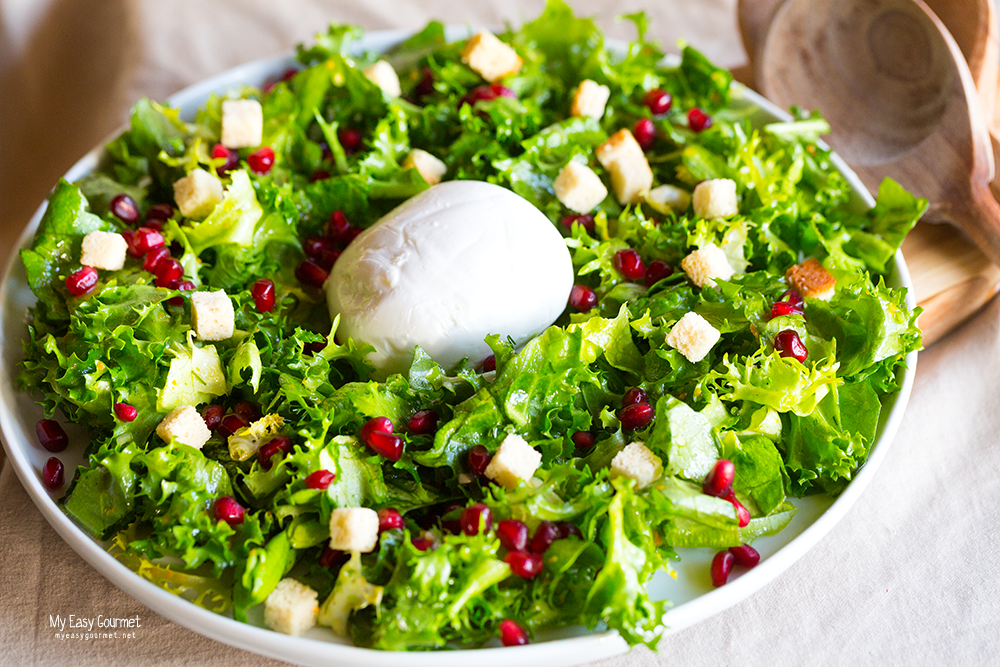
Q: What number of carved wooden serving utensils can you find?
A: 2